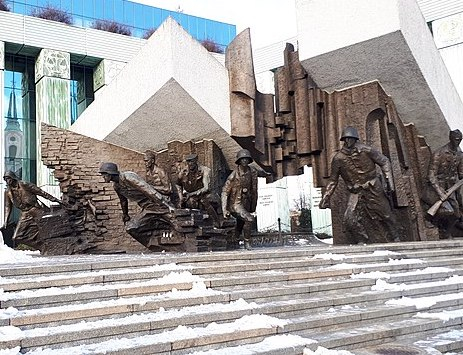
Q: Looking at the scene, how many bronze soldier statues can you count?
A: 7